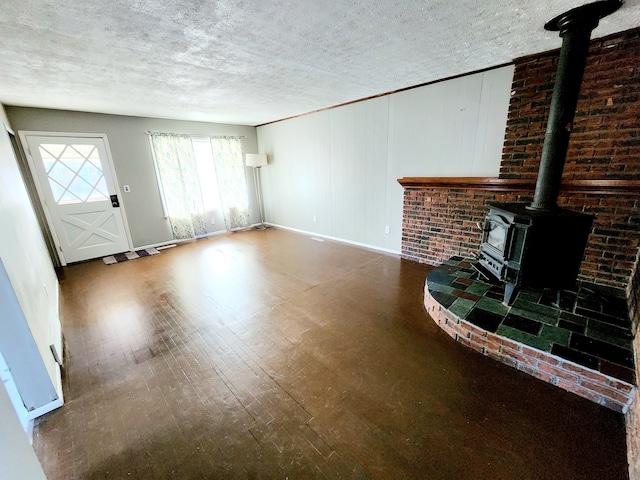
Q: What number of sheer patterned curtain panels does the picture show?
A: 2